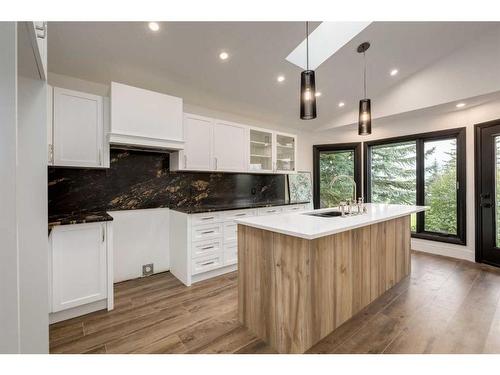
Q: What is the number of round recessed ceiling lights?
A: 7